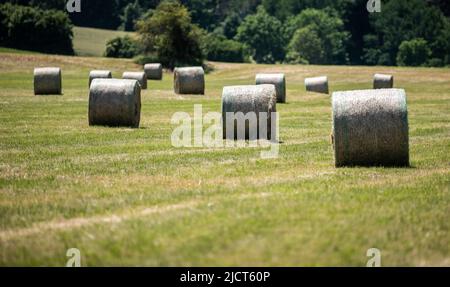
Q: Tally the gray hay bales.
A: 11